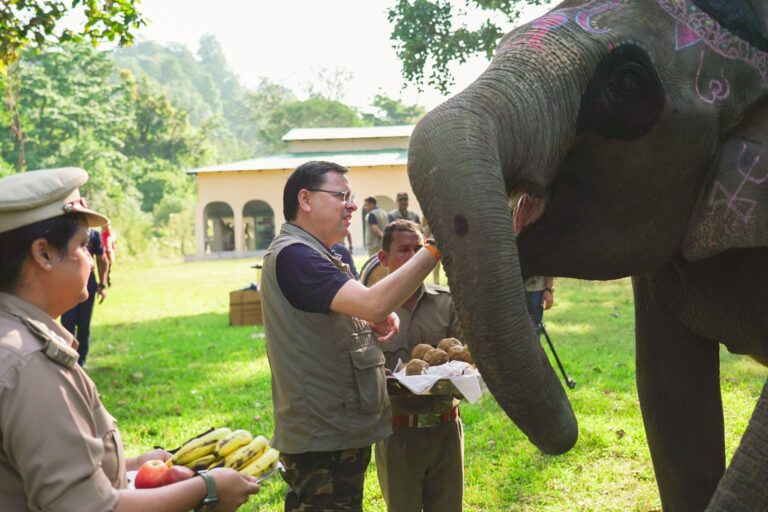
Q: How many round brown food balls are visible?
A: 5